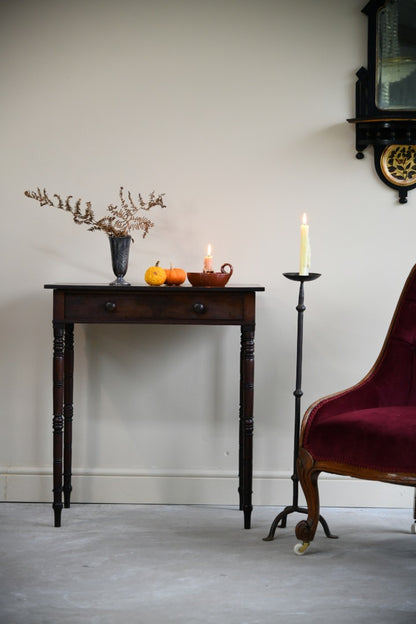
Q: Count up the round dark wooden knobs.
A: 2